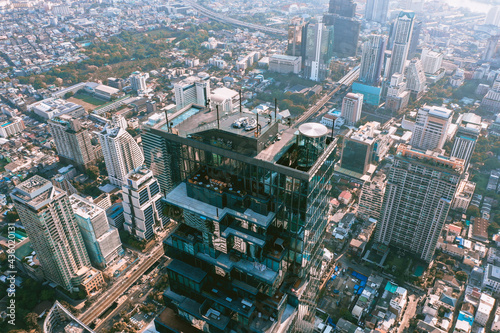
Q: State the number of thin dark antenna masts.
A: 6